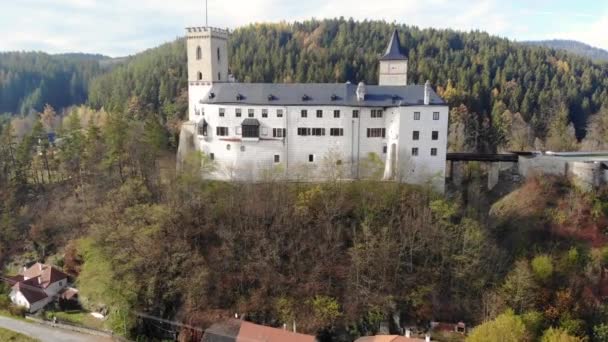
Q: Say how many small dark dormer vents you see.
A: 6